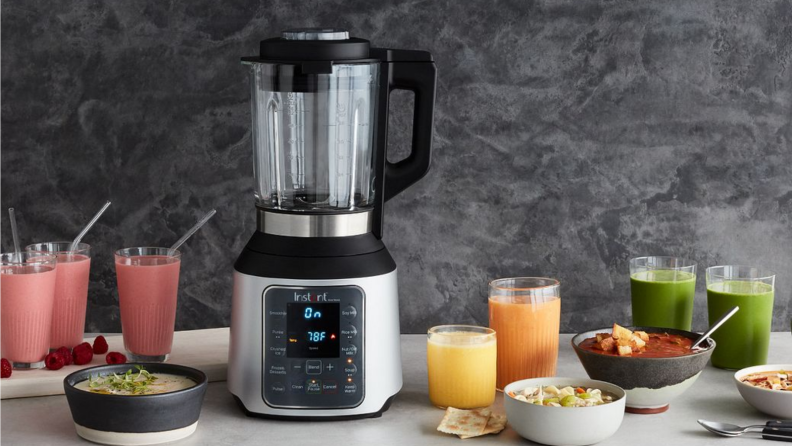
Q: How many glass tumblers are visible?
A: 7